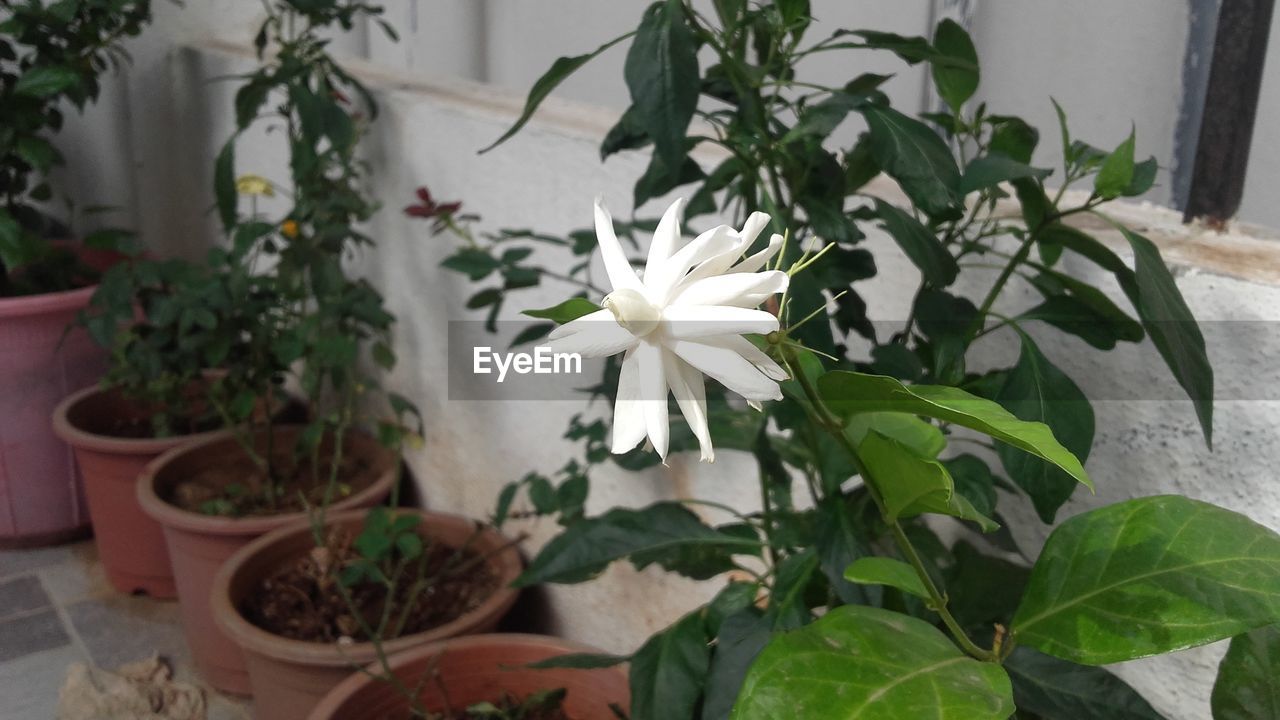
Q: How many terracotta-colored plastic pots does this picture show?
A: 4